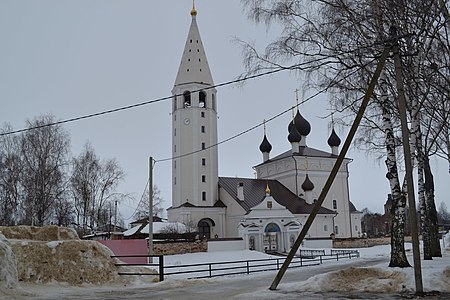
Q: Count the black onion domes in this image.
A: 5